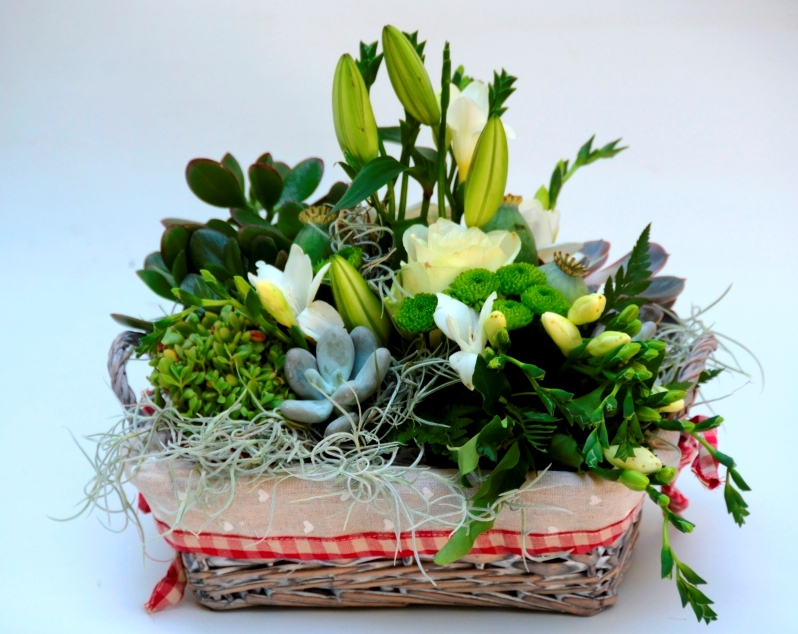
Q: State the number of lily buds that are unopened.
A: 4